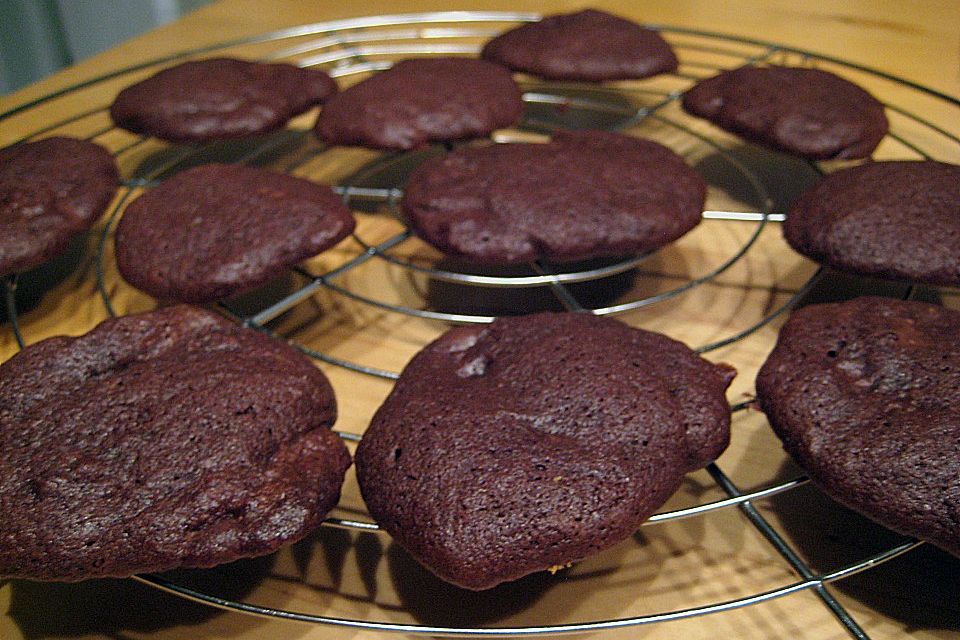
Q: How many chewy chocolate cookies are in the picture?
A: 11